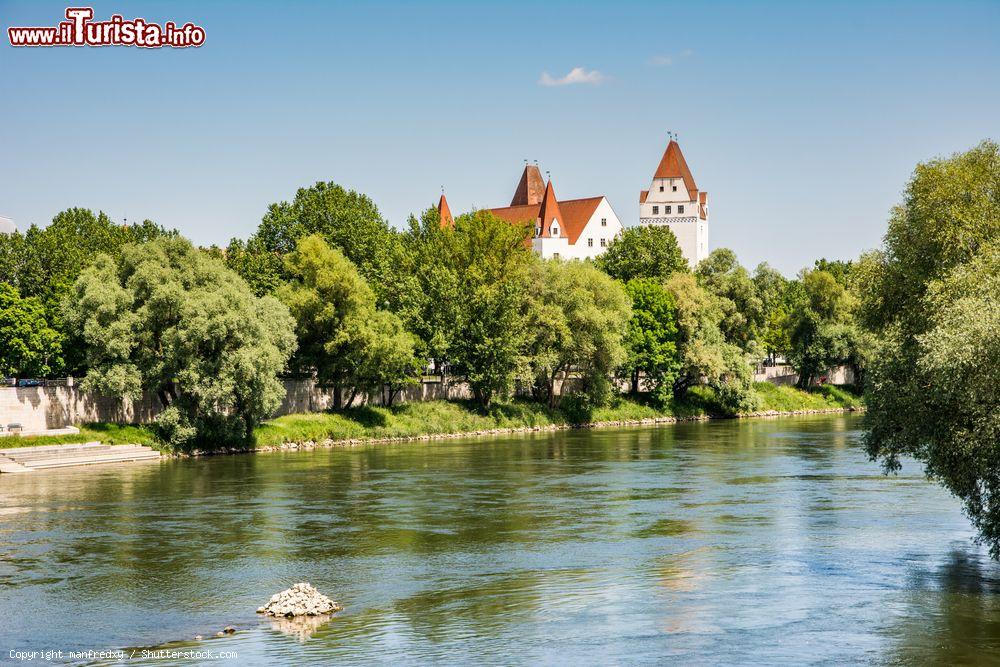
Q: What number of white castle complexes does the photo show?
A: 1